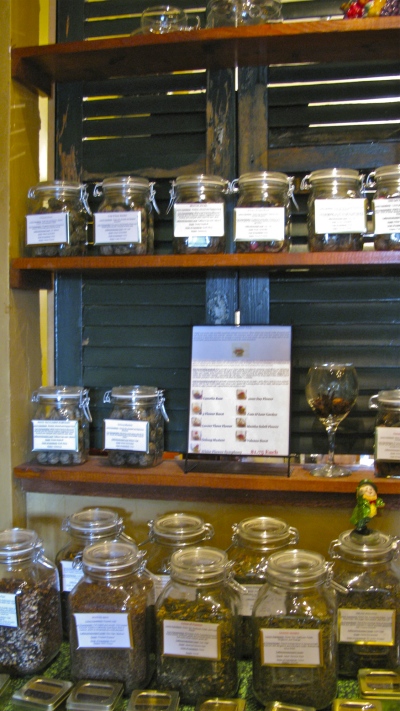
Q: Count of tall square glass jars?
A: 8